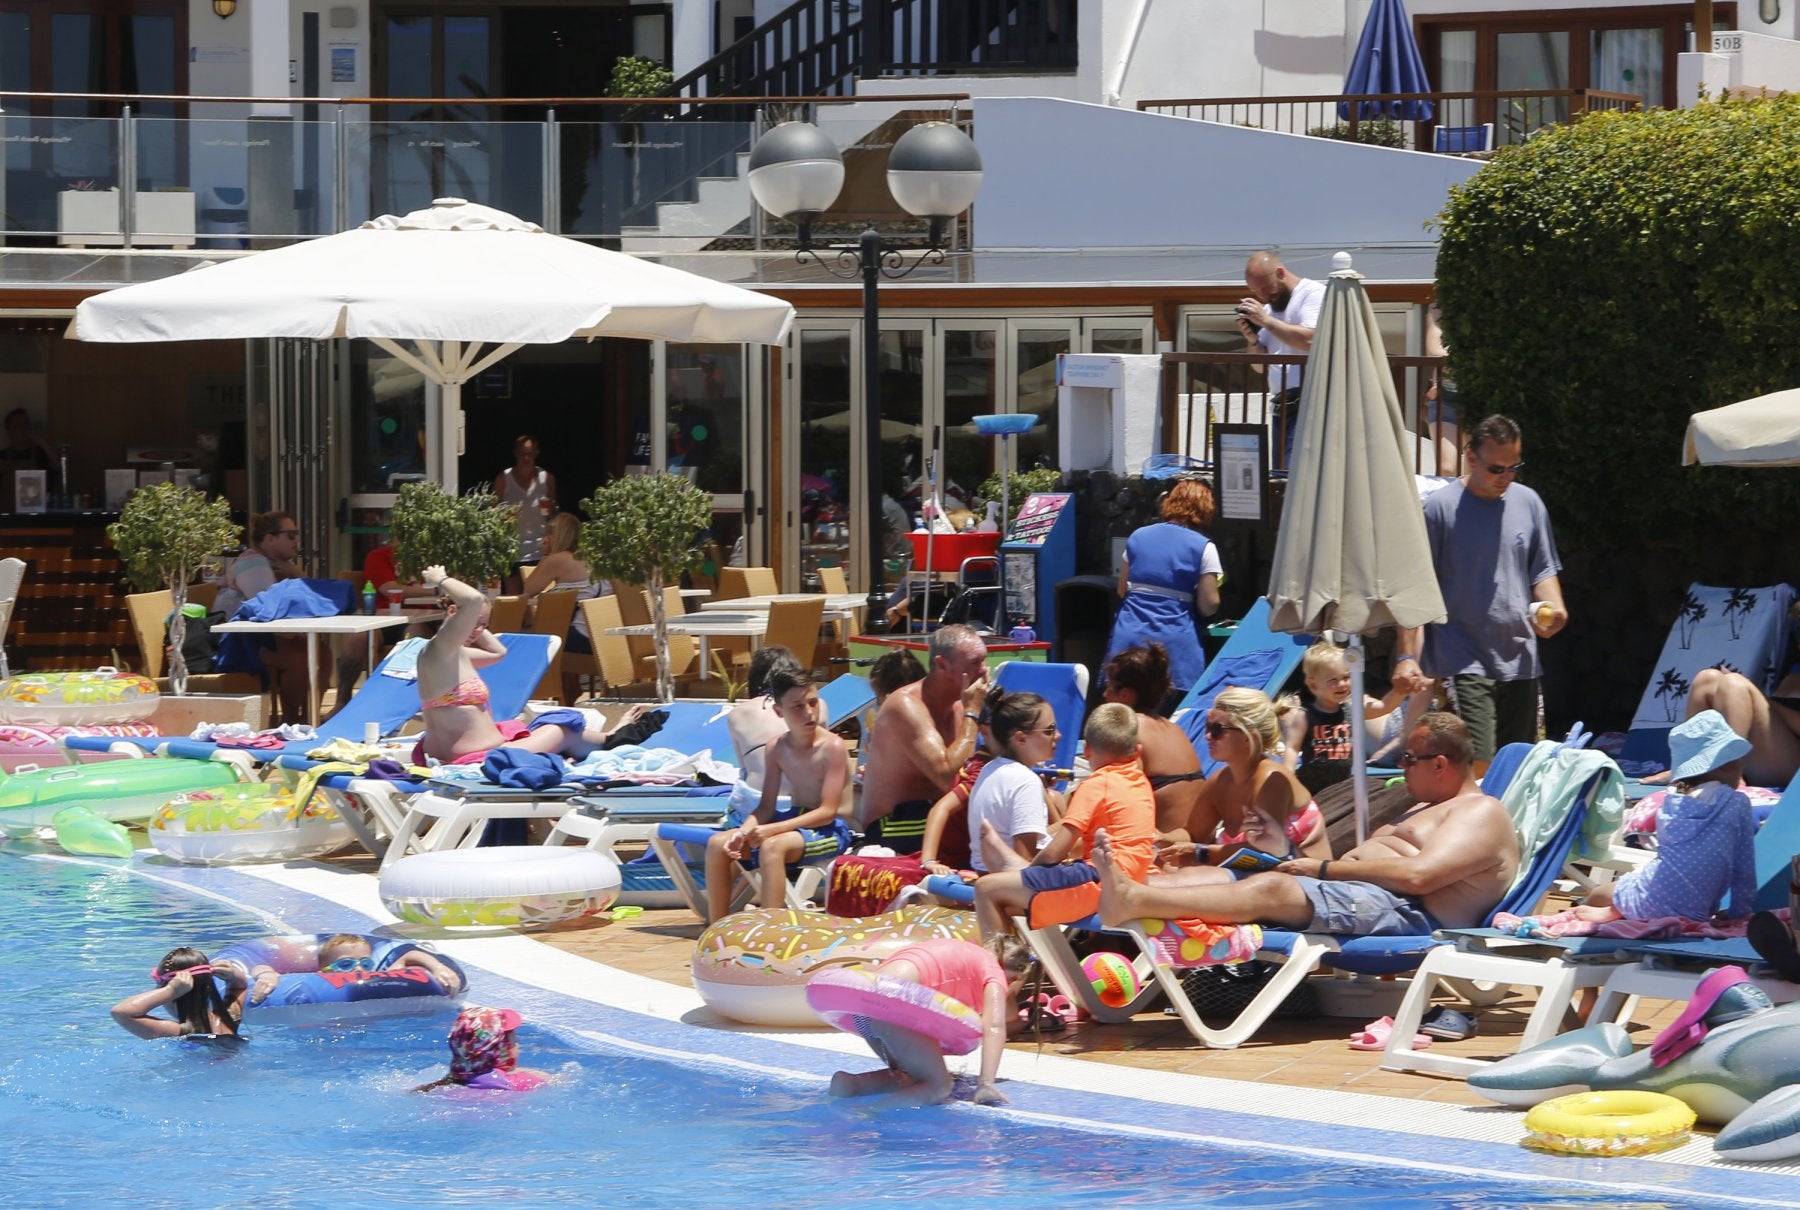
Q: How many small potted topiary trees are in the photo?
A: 3